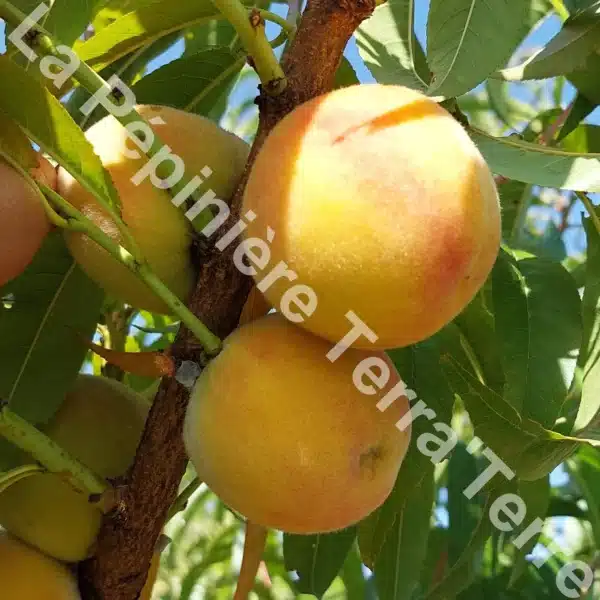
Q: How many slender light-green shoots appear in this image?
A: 4